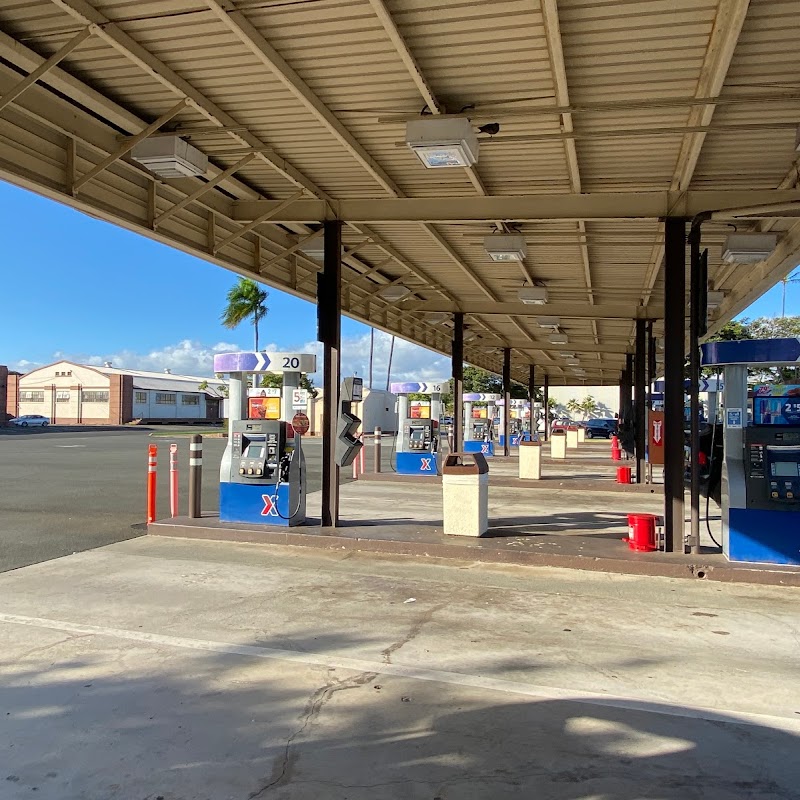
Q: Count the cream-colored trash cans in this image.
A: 5